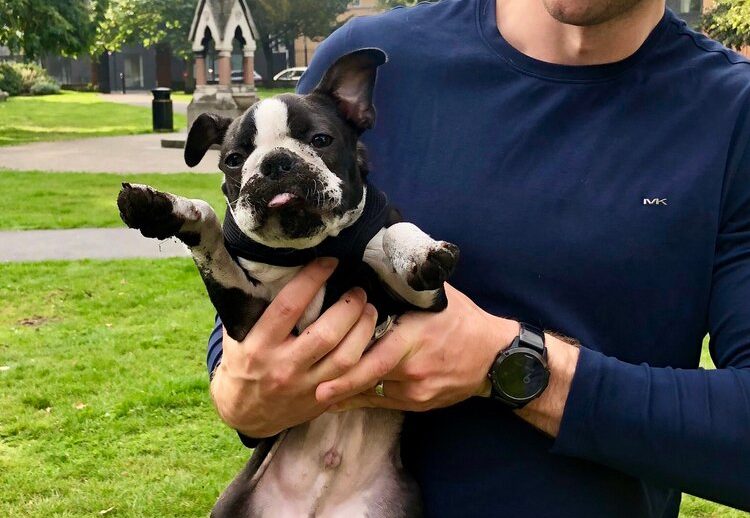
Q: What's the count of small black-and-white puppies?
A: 1